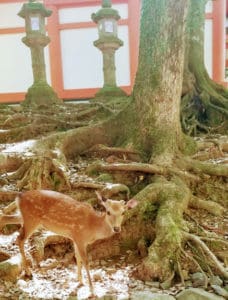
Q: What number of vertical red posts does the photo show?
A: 3